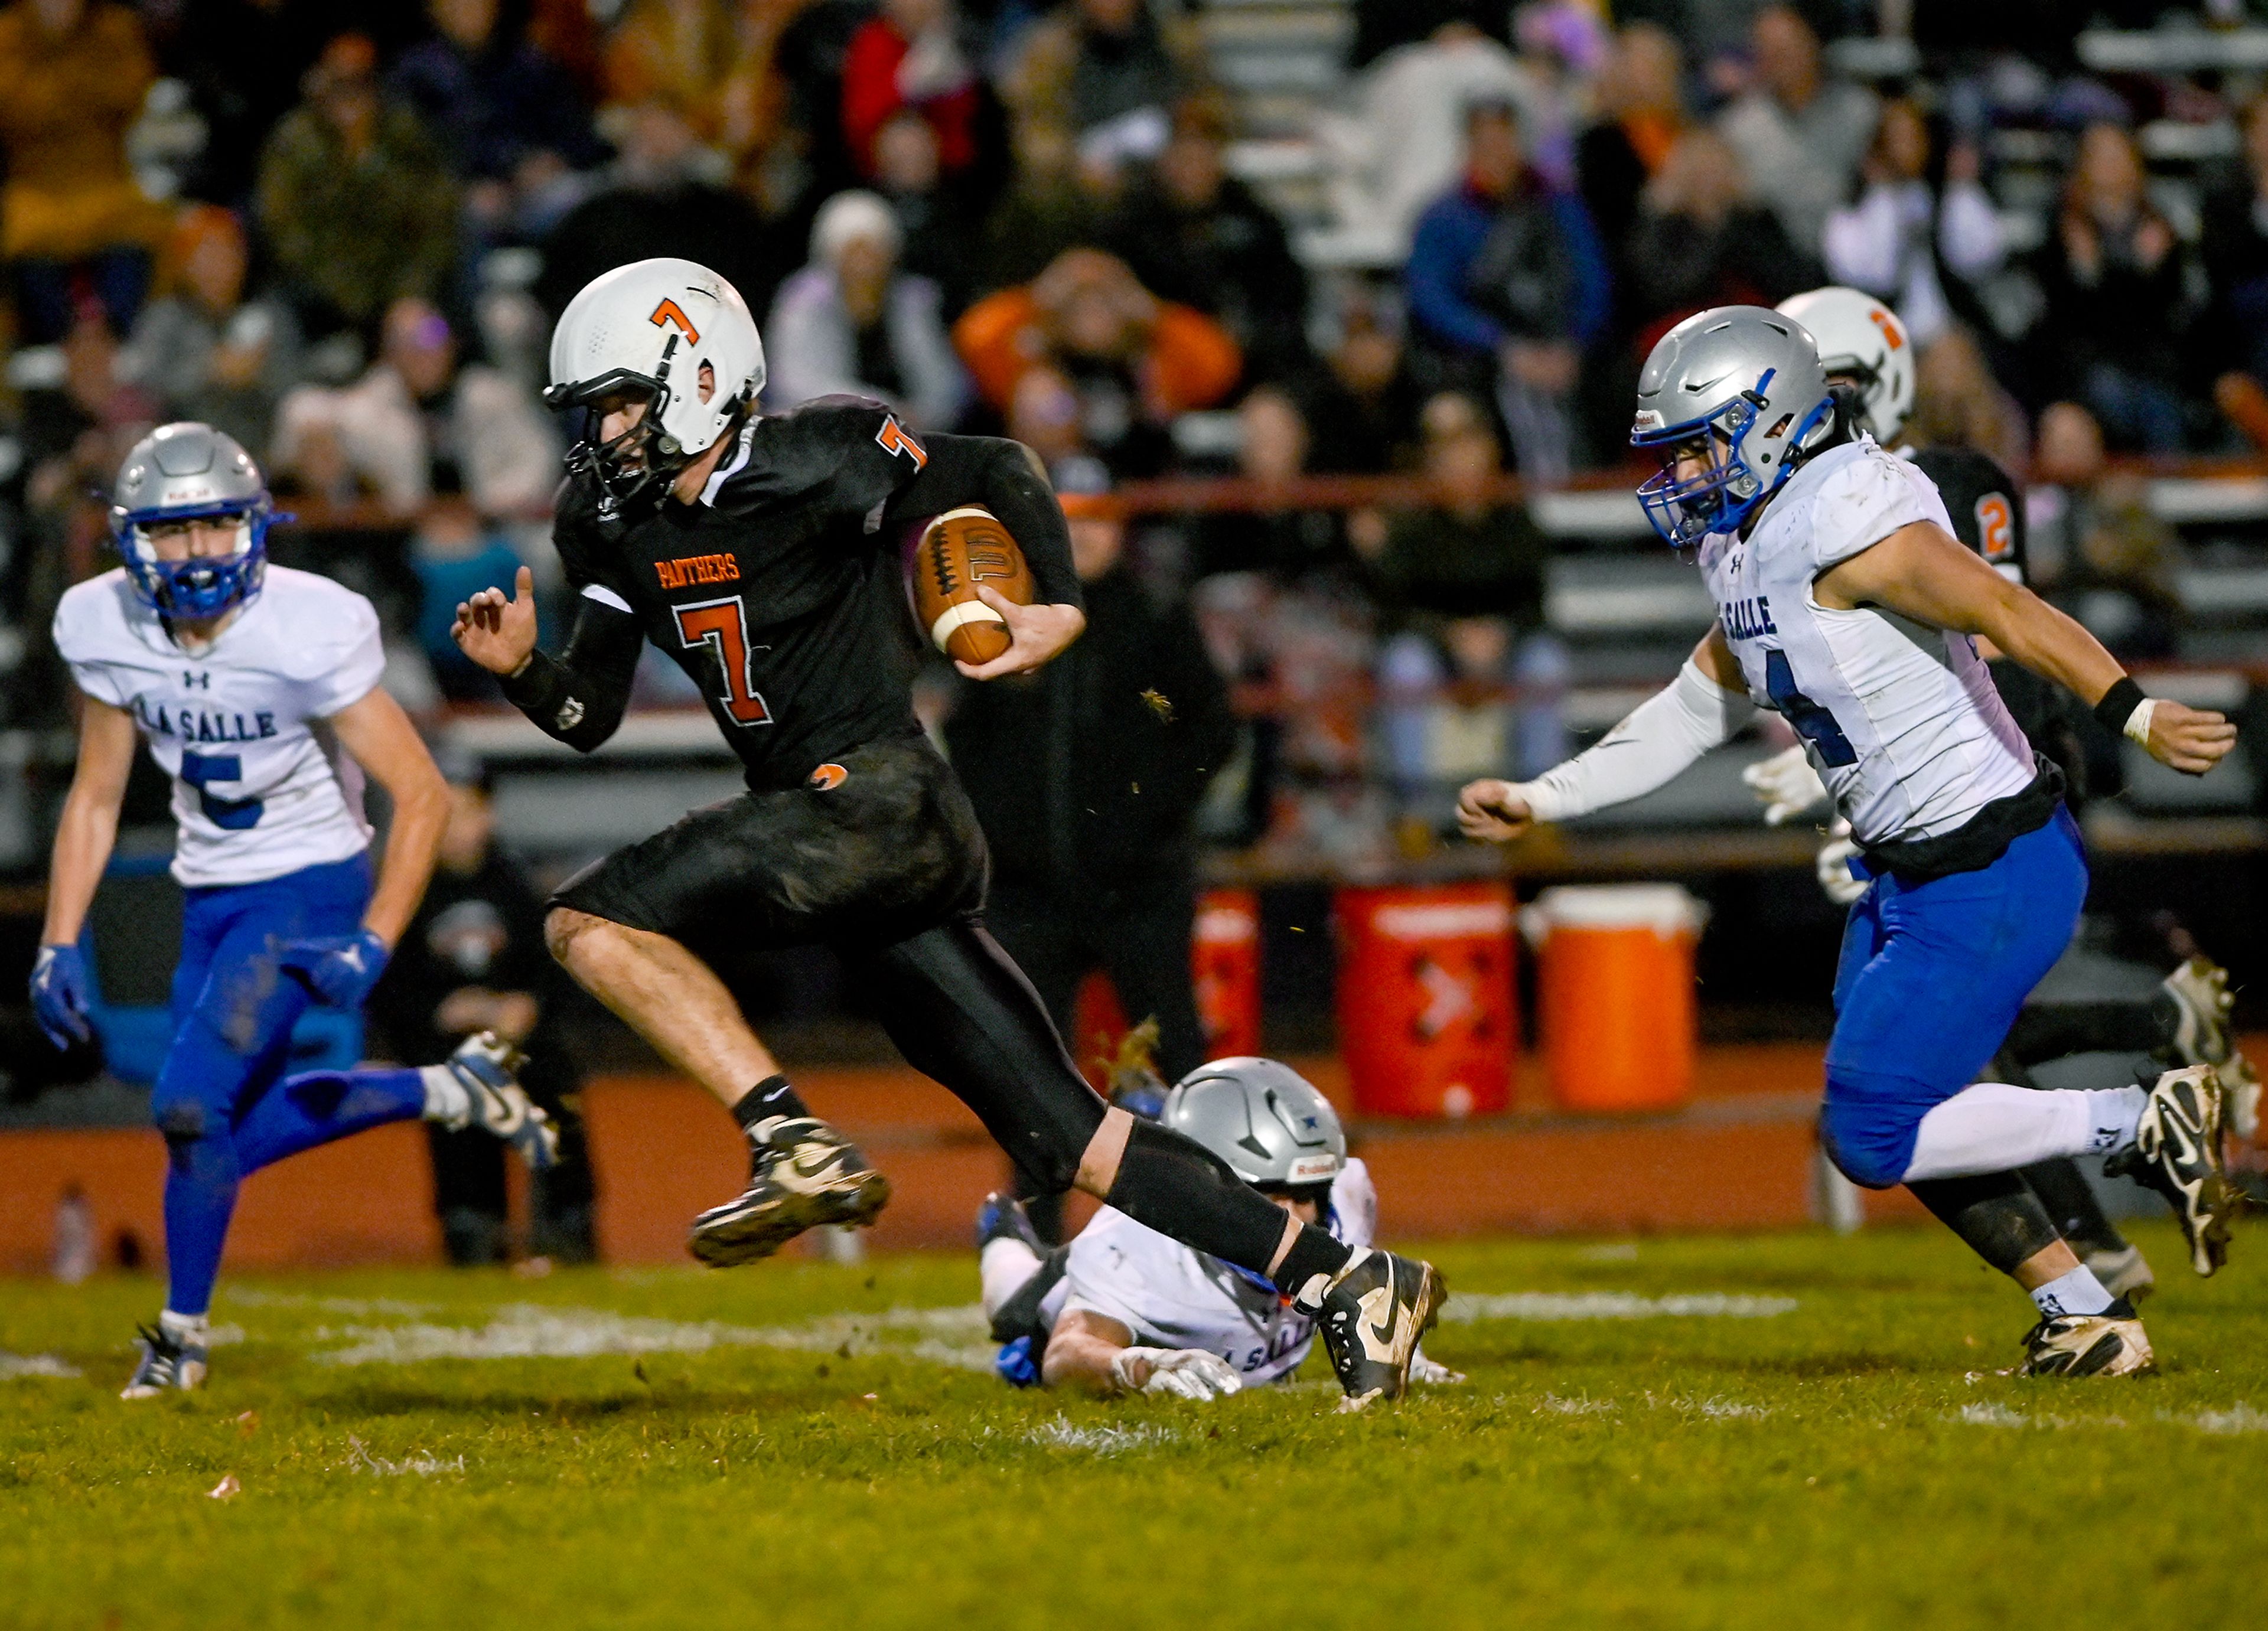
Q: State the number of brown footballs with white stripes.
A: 1